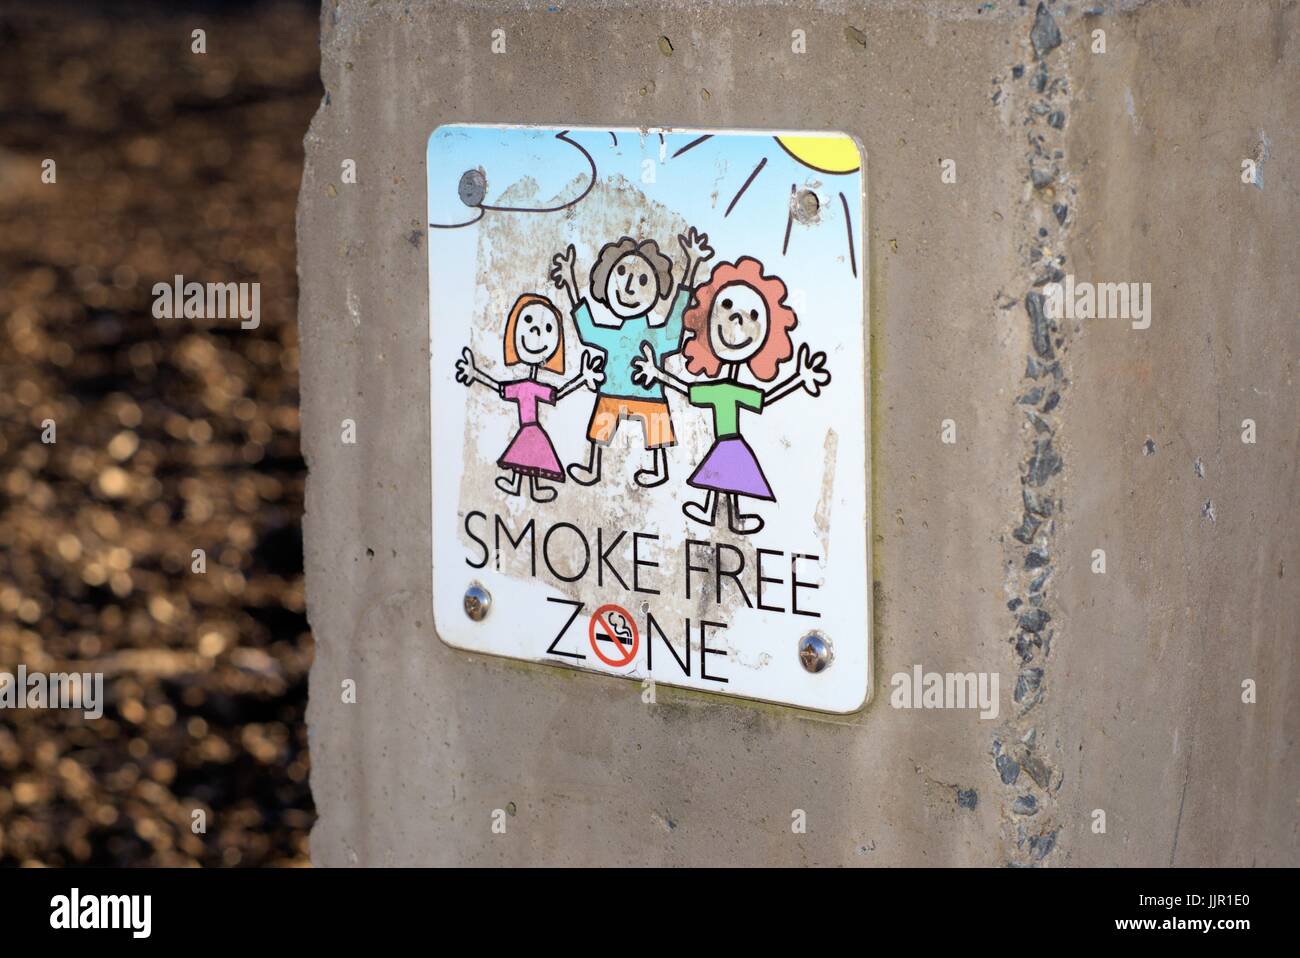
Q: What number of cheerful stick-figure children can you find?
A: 3